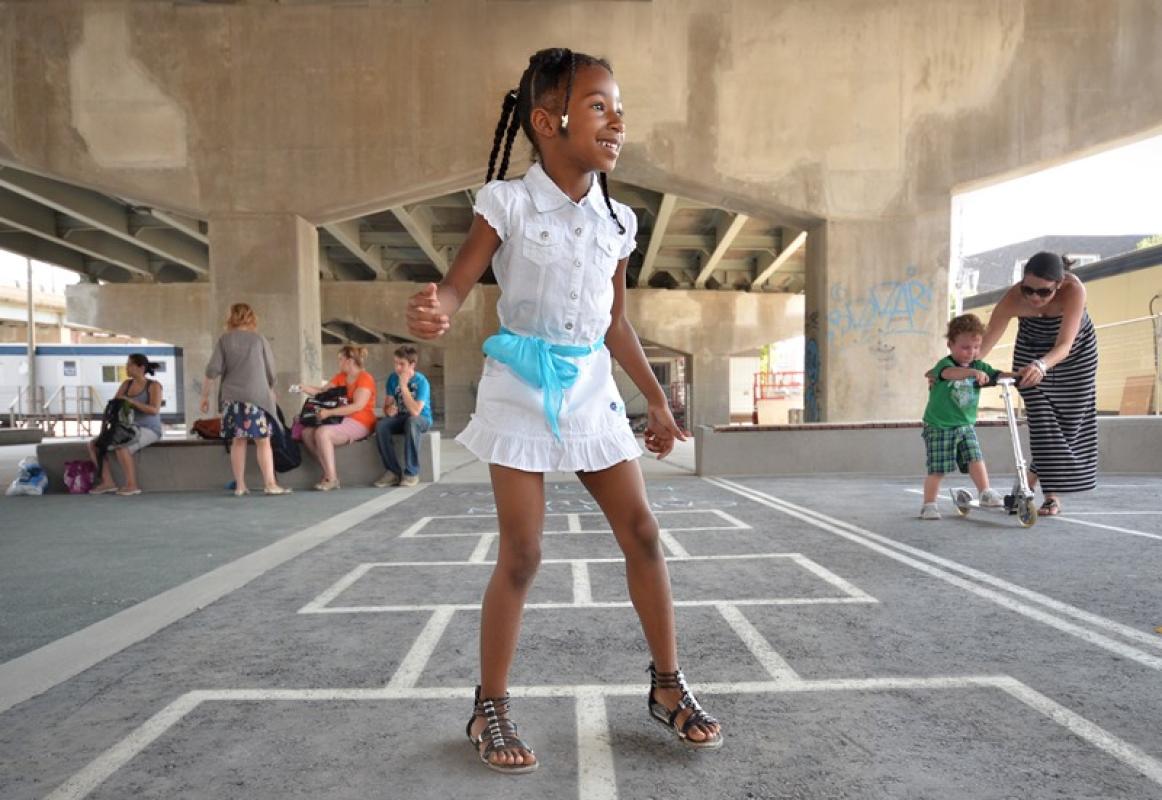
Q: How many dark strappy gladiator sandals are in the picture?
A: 2